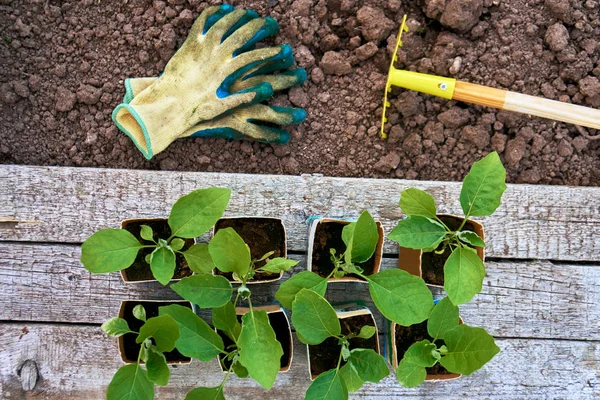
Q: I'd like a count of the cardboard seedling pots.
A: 8